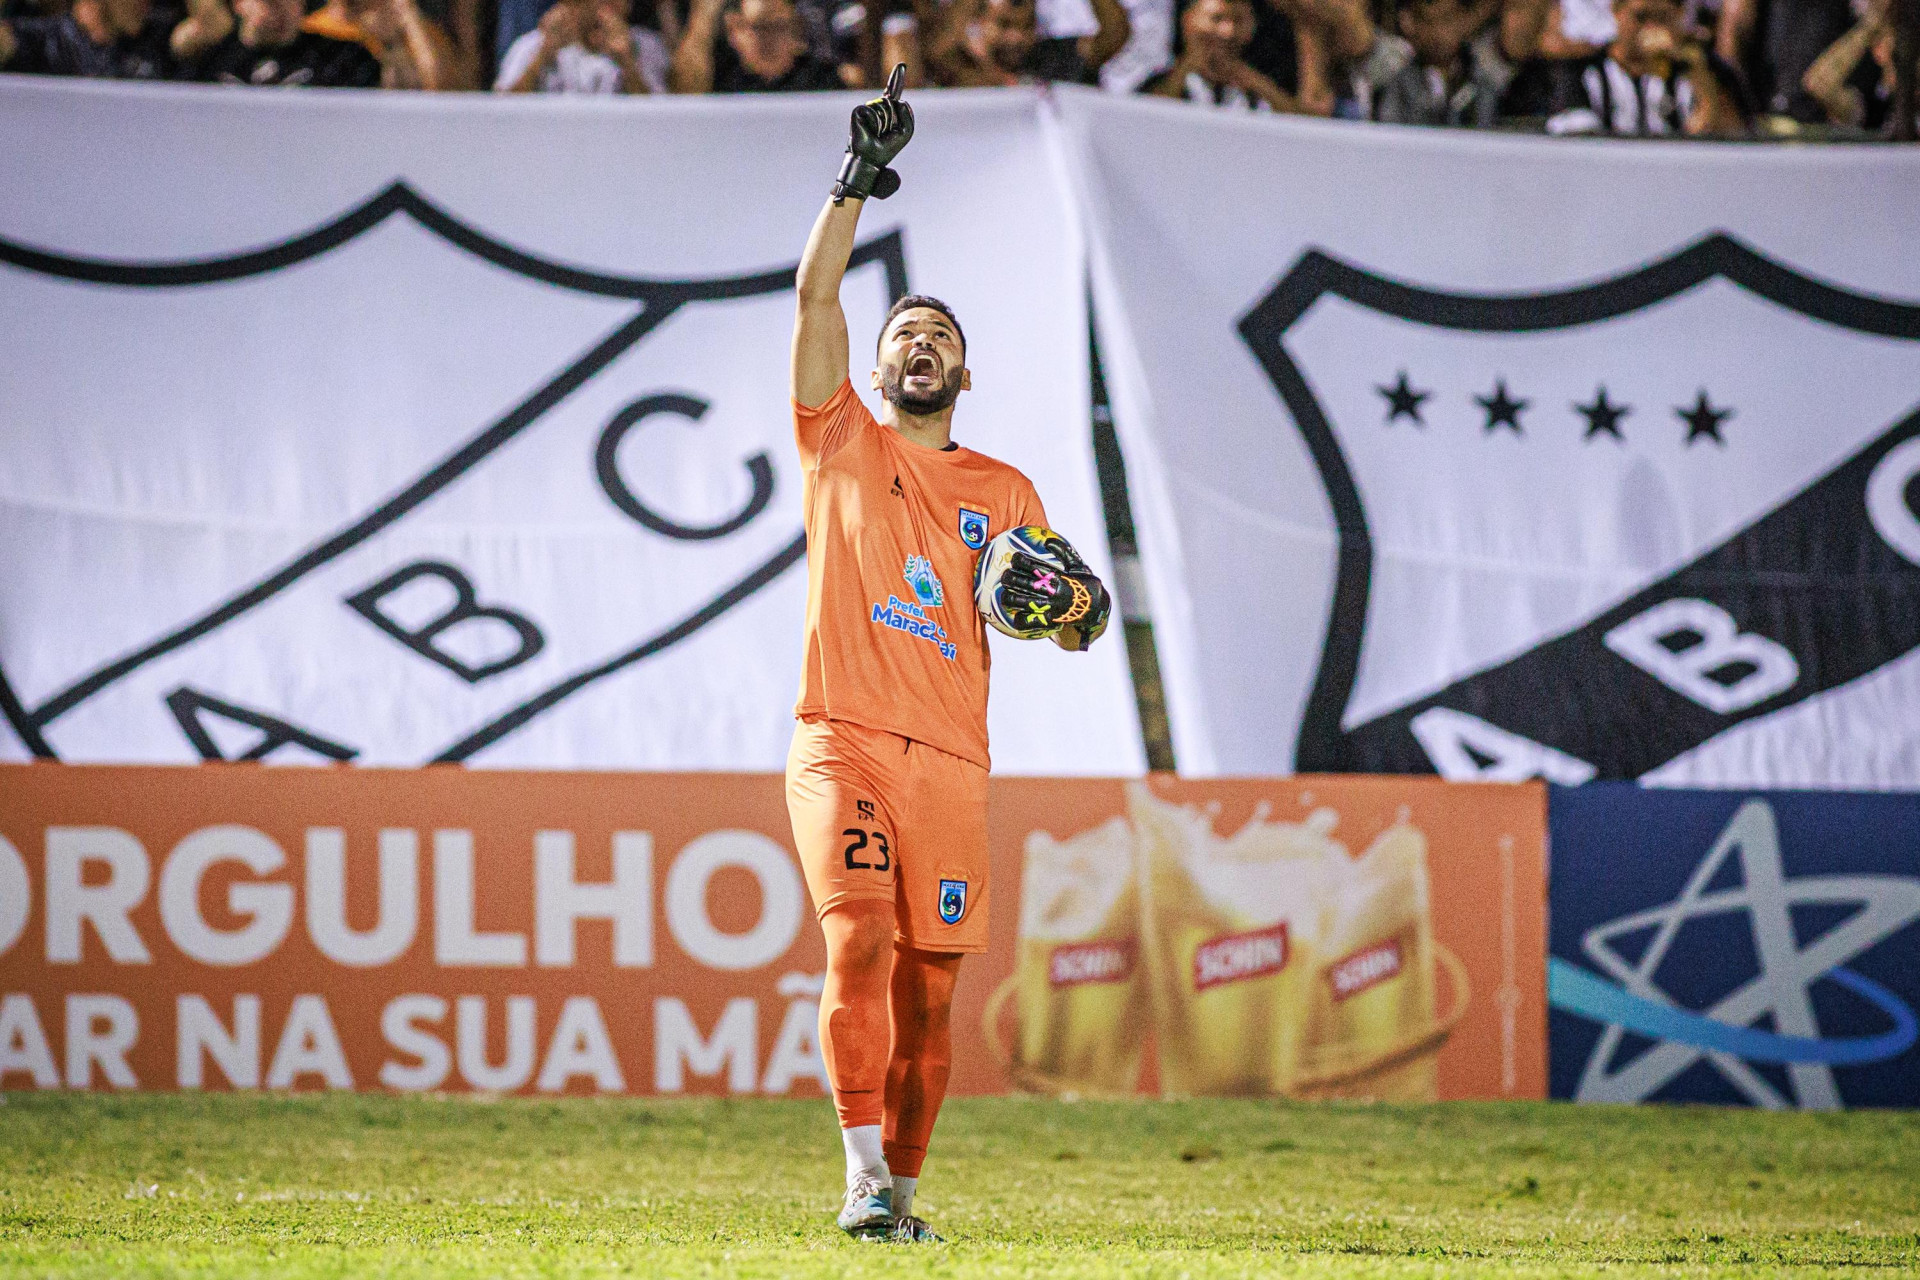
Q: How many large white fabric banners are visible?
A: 2